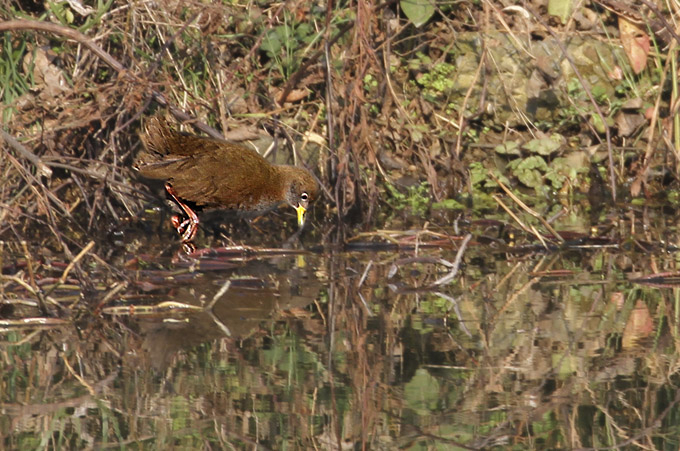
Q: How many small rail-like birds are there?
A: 1